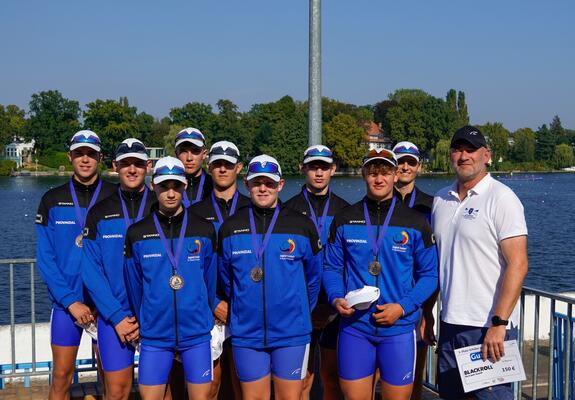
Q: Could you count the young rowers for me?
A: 9